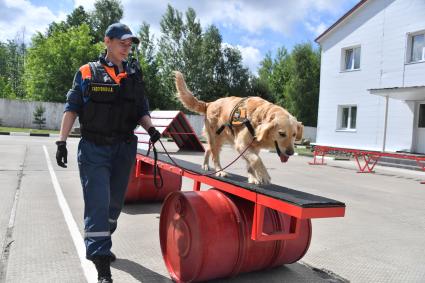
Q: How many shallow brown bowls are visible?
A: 0